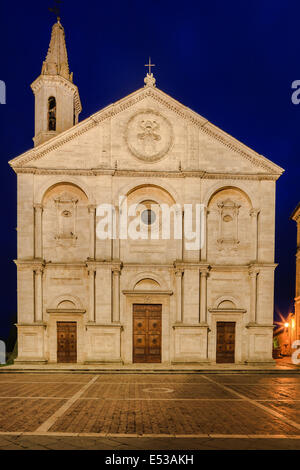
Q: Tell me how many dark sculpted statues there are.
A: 0